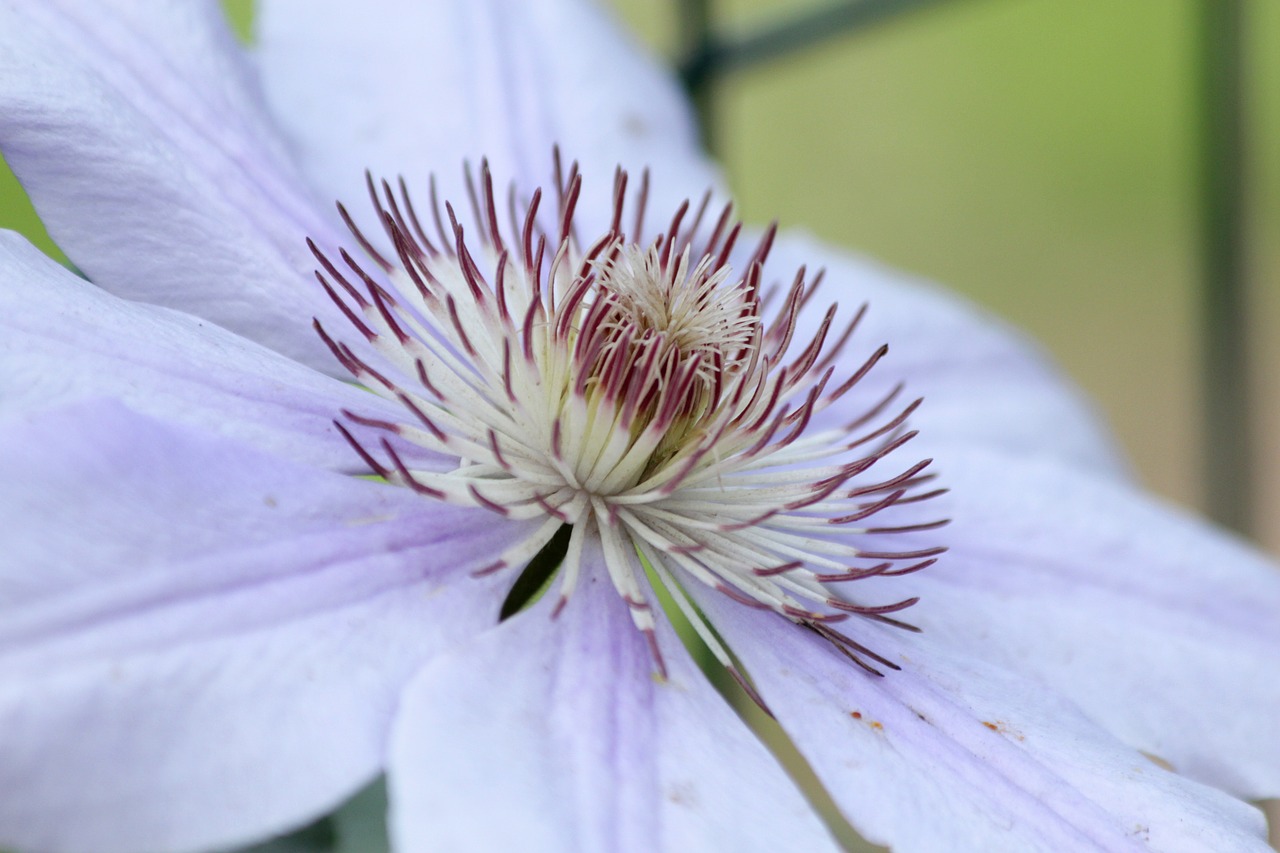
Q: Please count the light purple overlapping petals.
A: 8